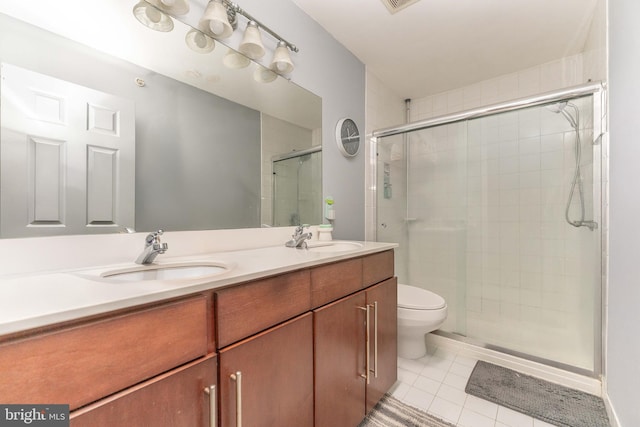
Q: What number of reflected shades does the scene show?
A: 4